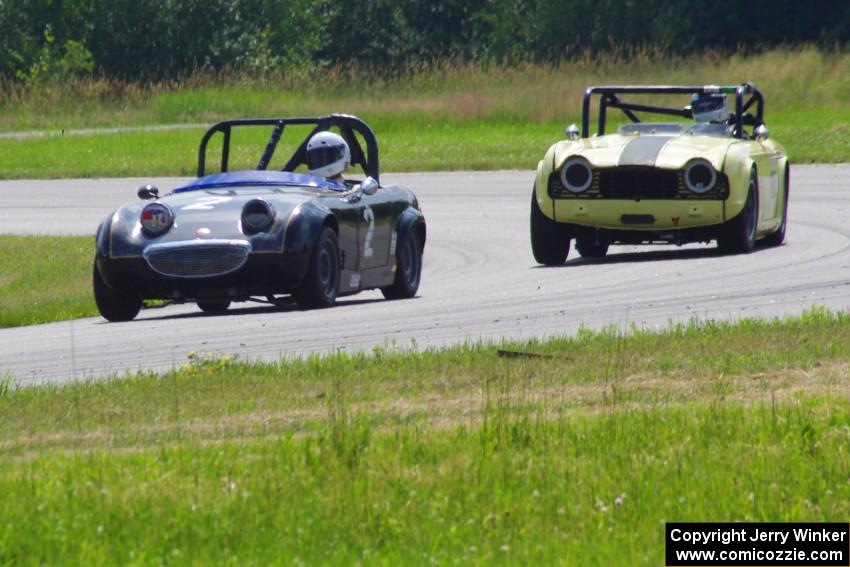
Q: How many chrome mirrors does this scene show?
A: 3